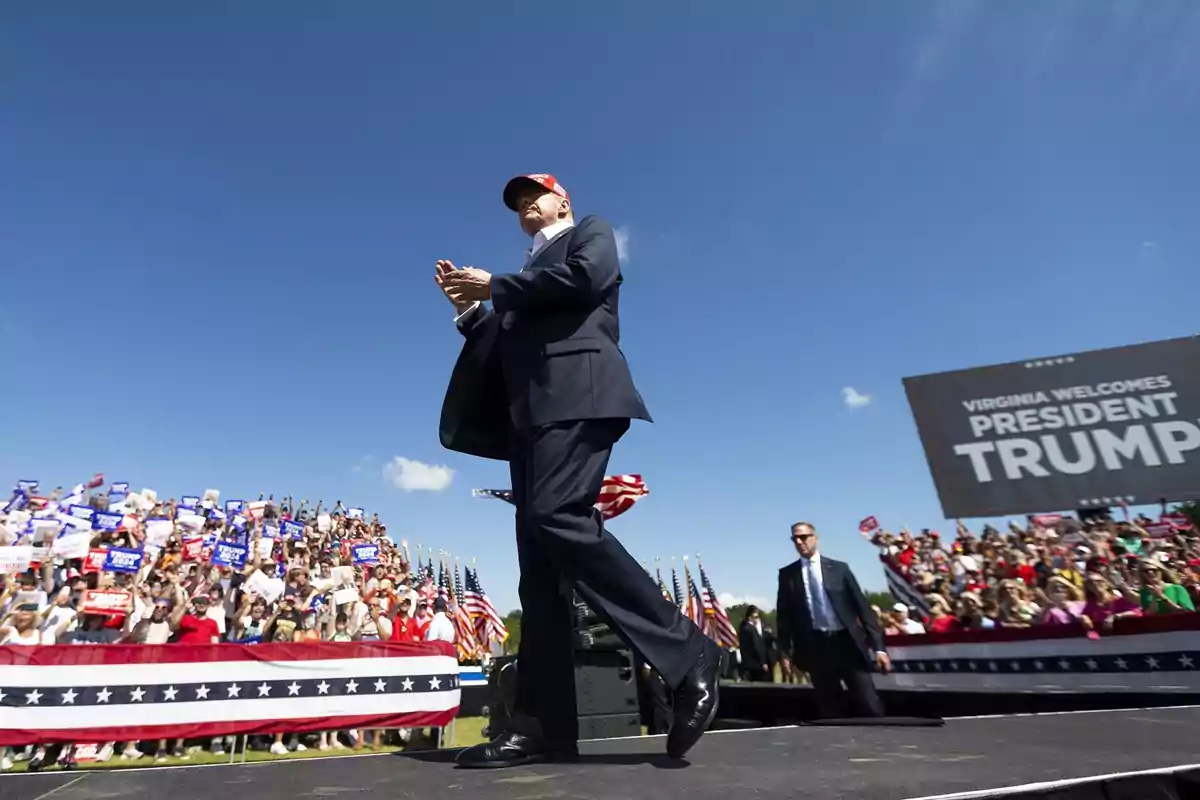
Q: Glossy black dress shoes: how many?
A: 2